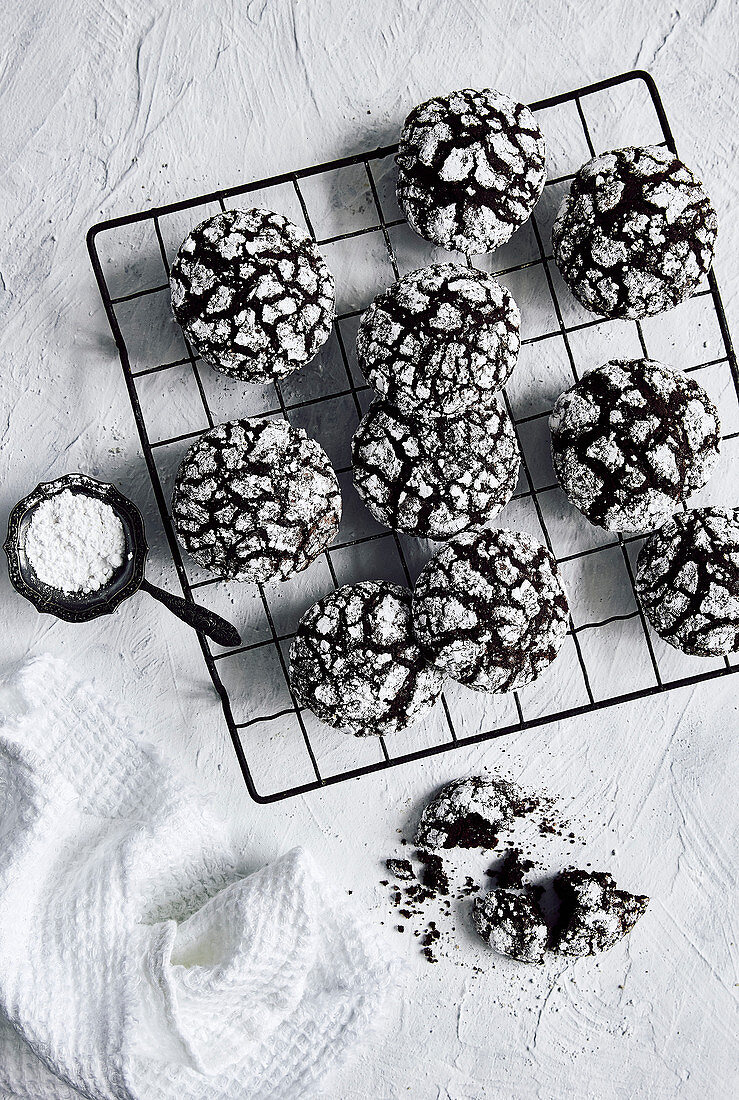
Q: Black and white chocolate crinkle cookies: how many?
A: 11